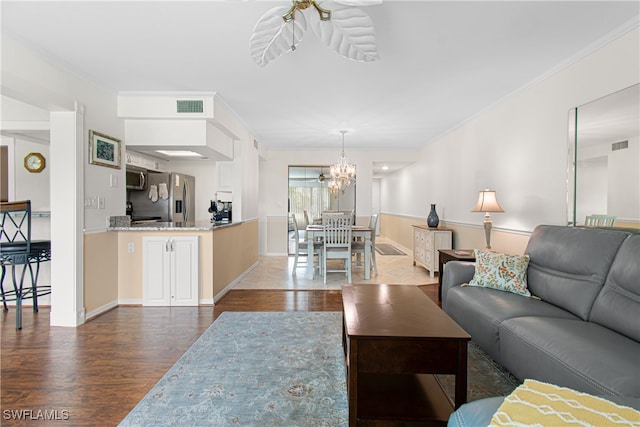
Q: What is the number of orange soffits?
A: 0